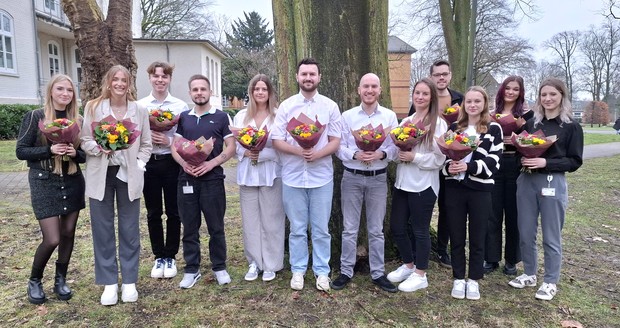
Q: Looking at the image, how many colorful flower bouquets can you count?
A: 12